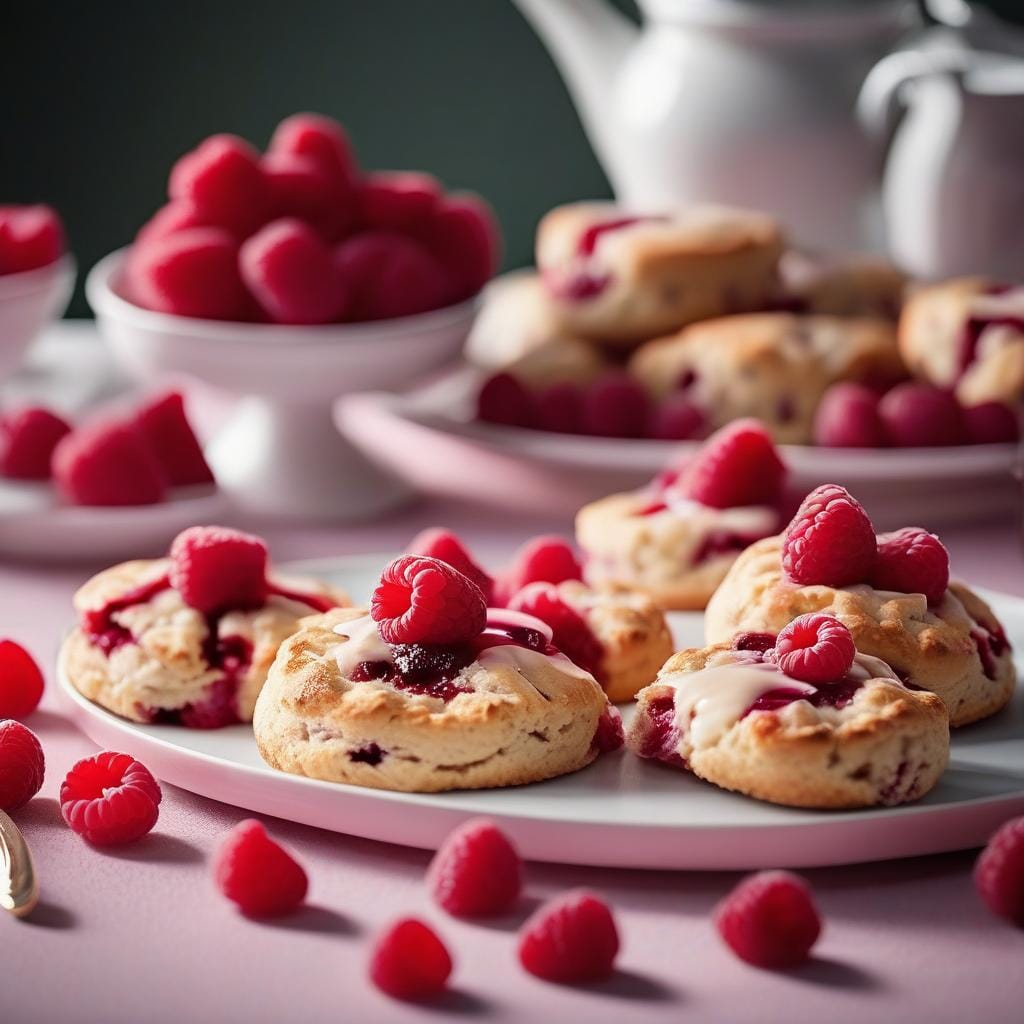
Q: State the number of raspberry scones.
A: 11